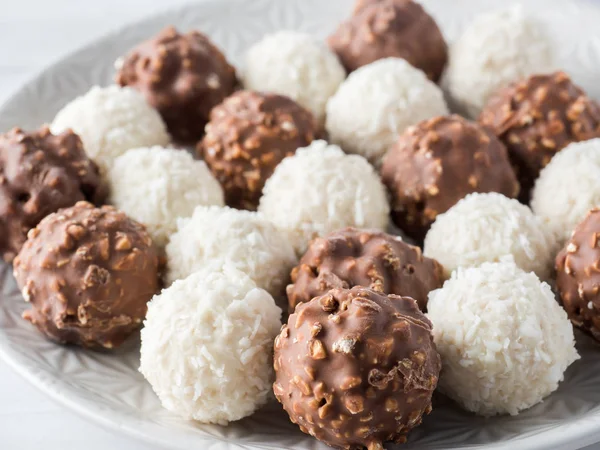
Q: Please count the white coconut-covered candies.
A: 11